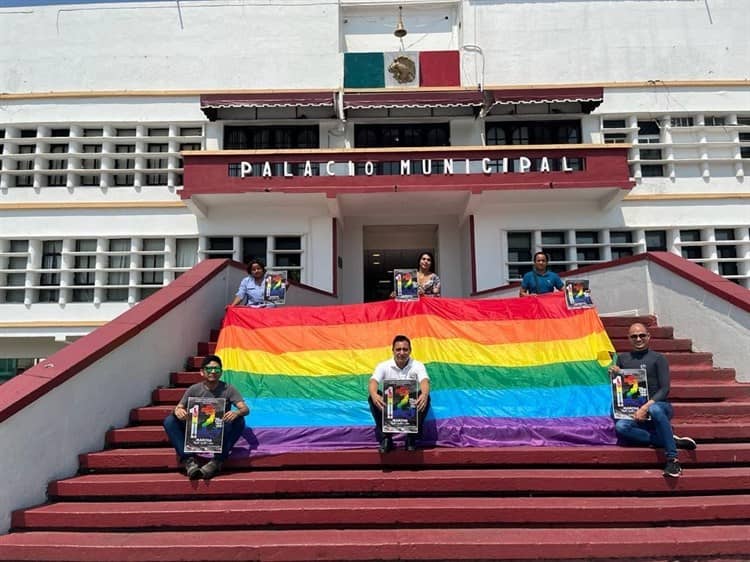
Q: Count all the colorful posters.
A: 6